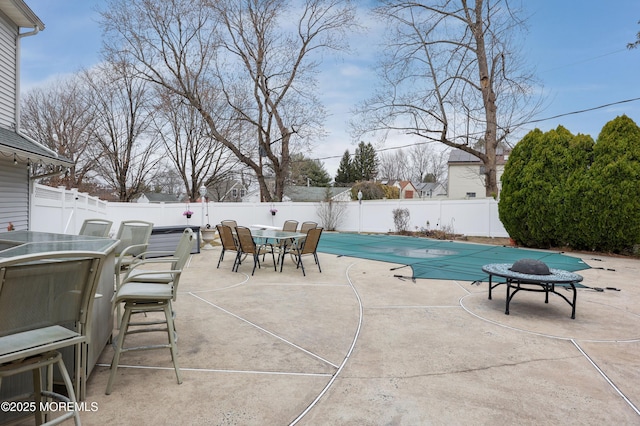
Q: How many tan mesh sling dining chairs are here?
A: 6